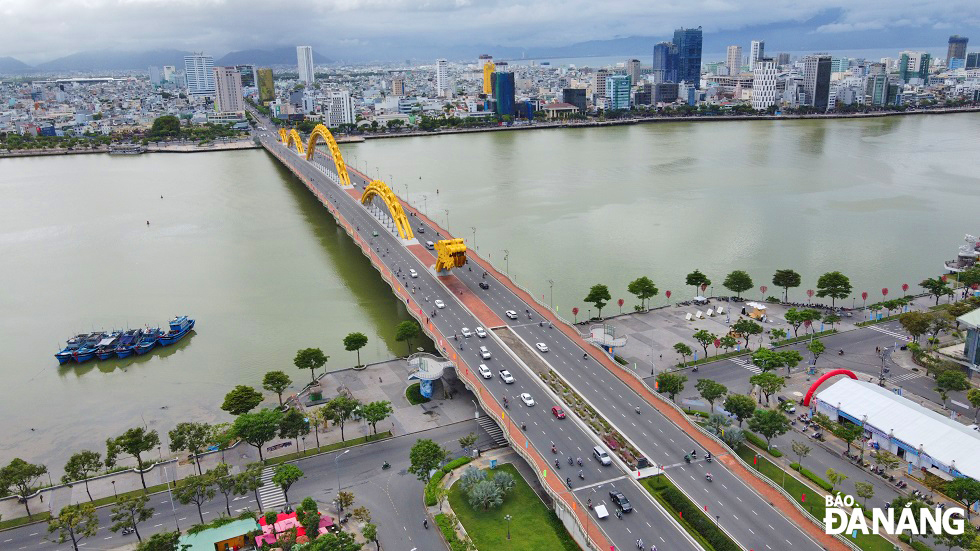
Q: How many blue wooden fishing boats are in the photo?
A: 6